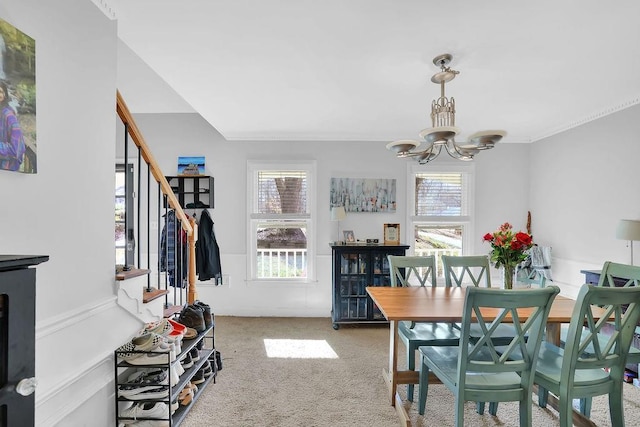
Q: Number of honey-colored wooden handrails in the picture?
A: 1